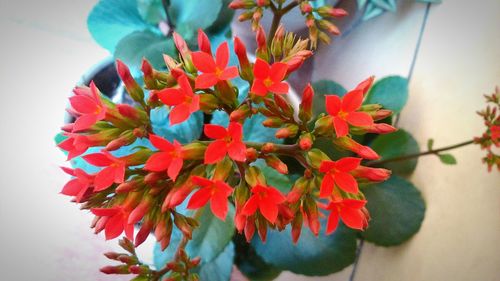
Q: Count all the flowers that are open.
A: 15